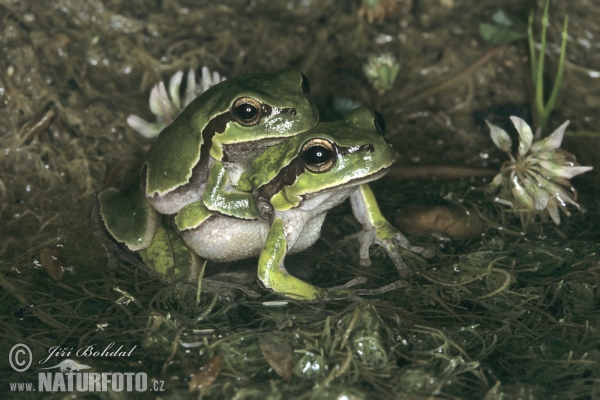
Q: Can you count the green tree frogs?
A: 2